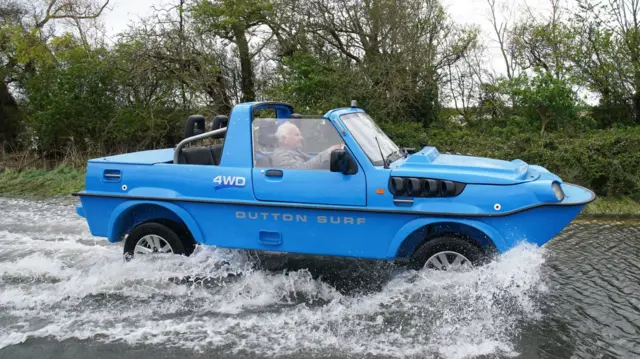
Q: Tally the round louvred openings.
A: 4